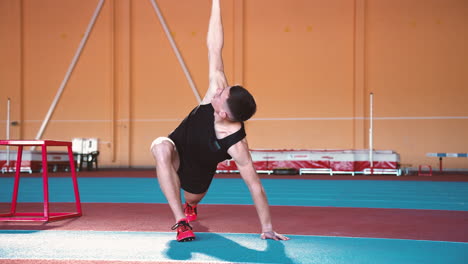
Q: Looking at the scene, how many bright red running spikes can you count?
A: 2